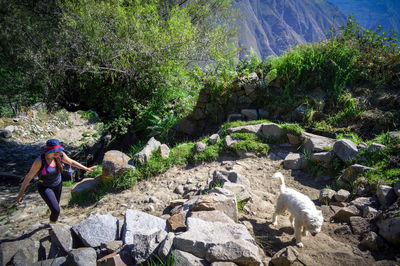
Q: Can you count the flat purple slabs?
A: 0